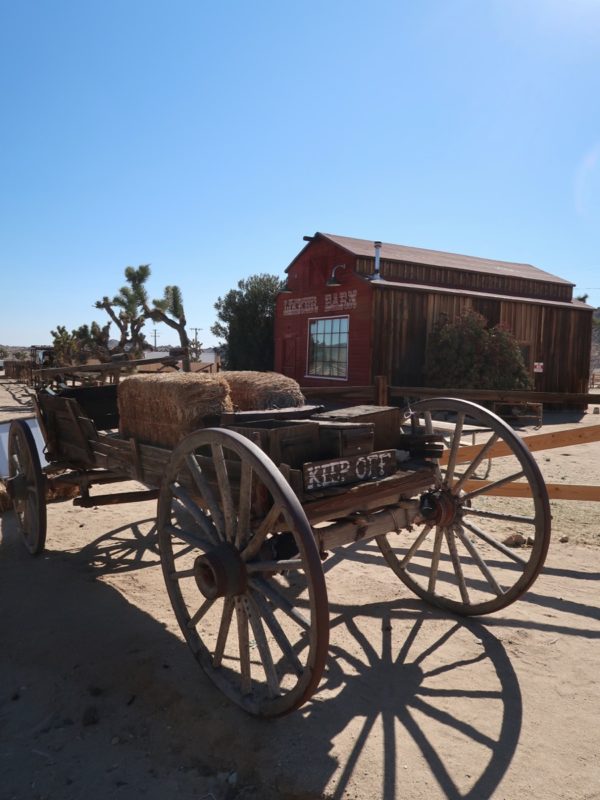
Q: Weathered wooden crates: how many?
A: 3